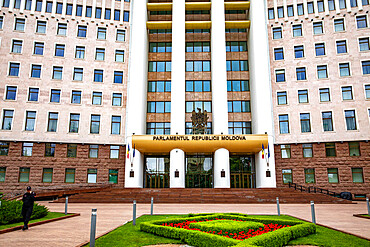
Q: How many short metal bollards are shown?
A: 7